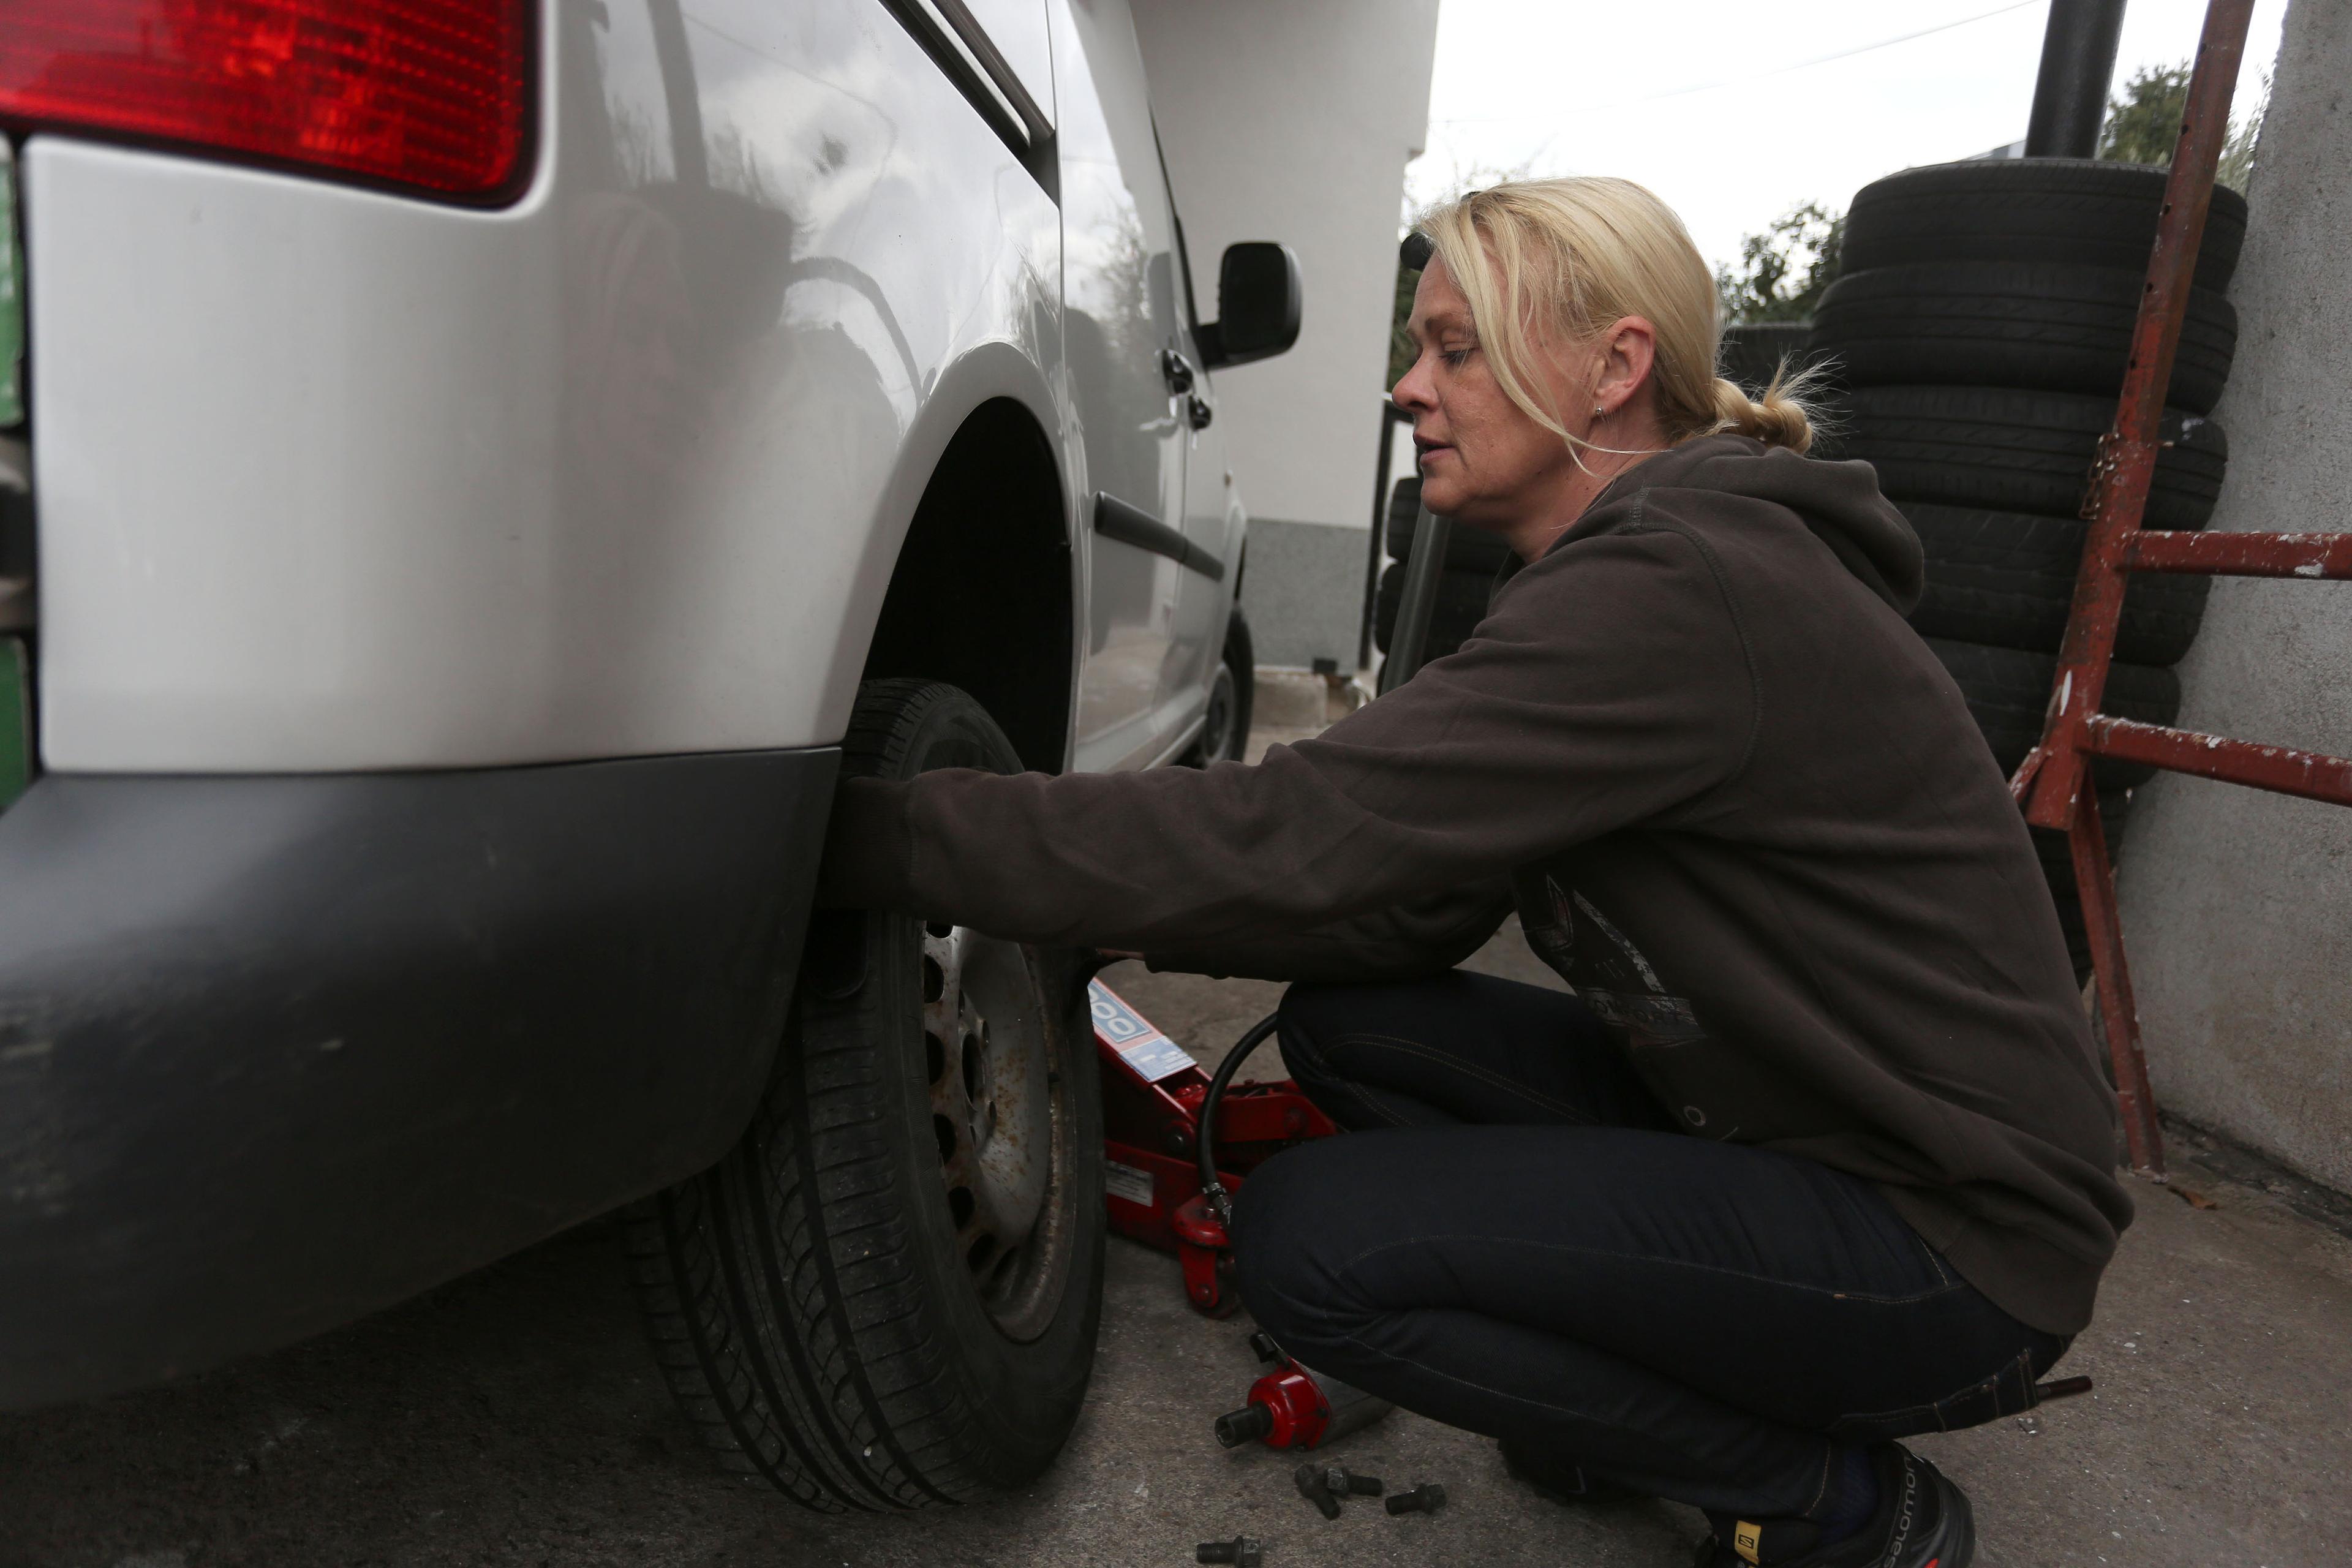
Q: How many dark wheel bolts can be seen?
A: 4